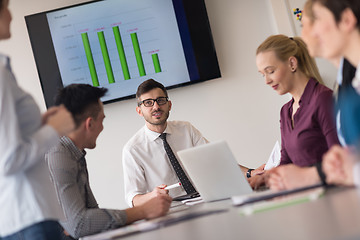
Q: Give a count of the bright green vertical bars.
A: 5